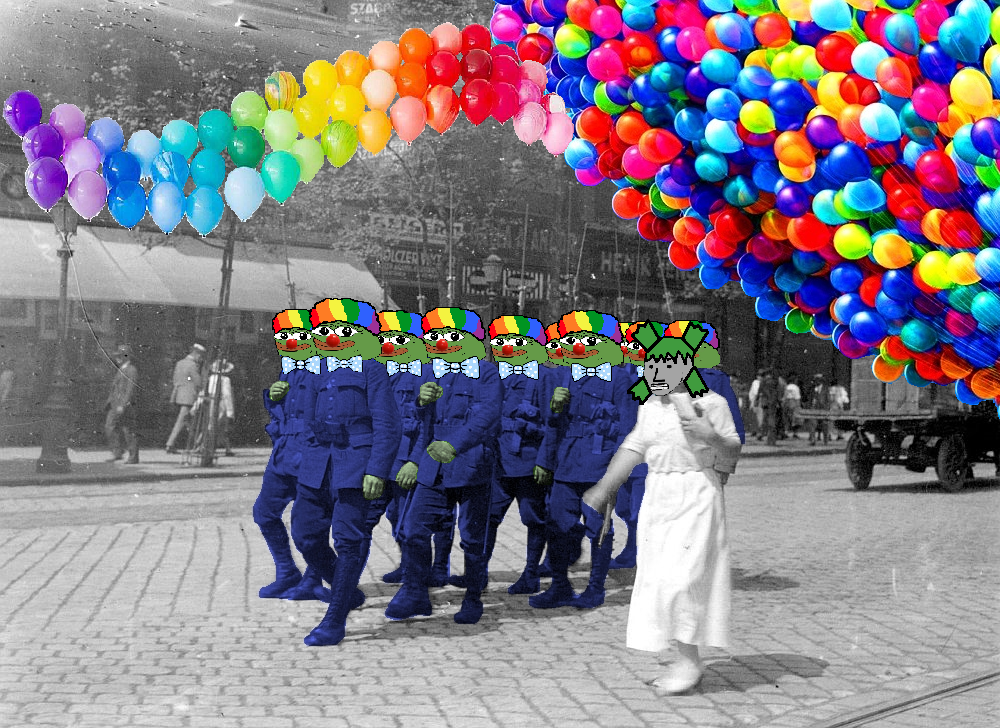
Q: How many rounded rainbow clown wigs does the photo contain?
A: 10